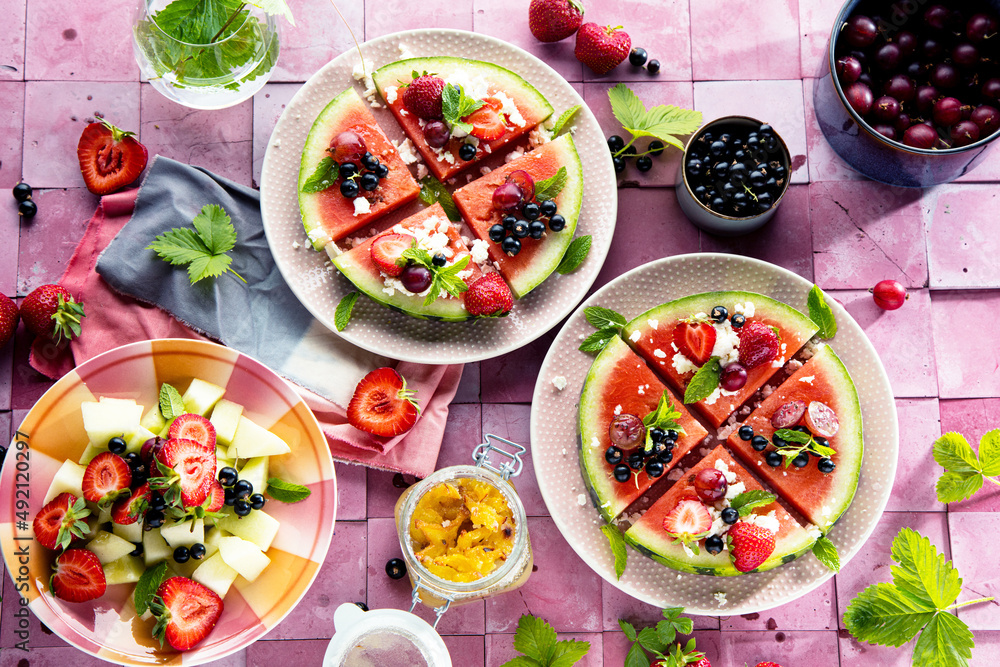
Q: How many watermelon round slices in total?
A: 2